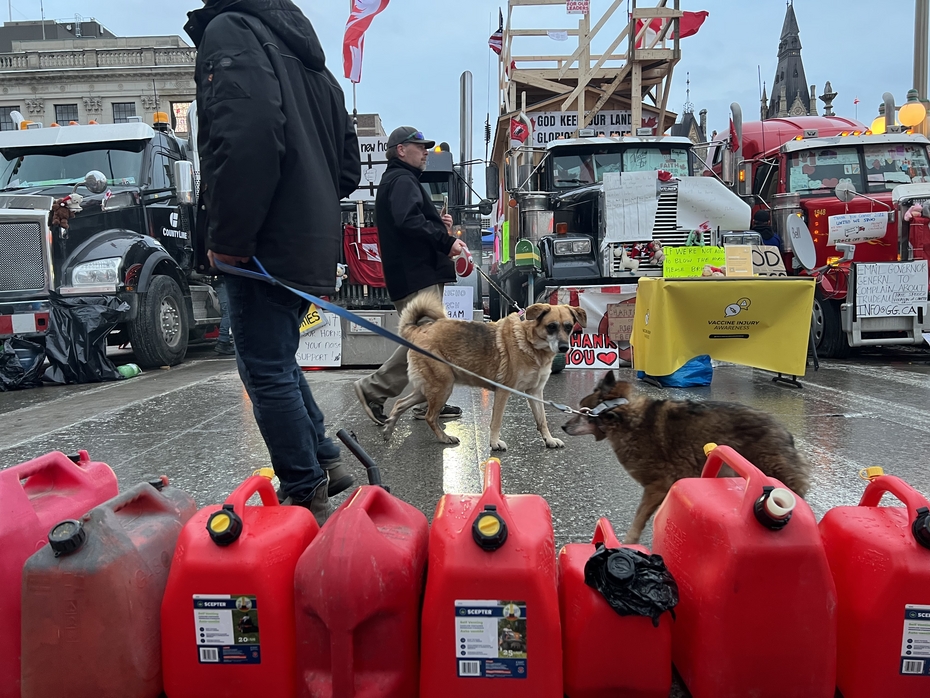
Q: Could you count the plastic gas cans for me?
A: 8